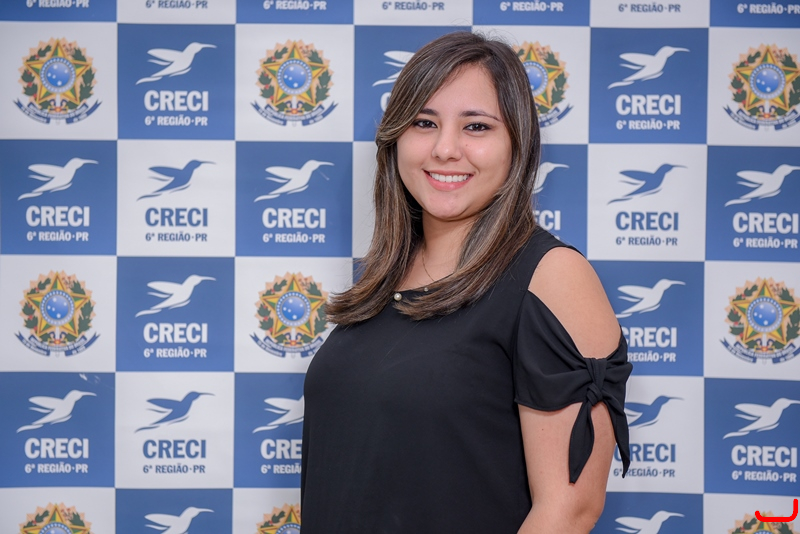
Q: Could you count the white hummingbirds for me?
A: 14